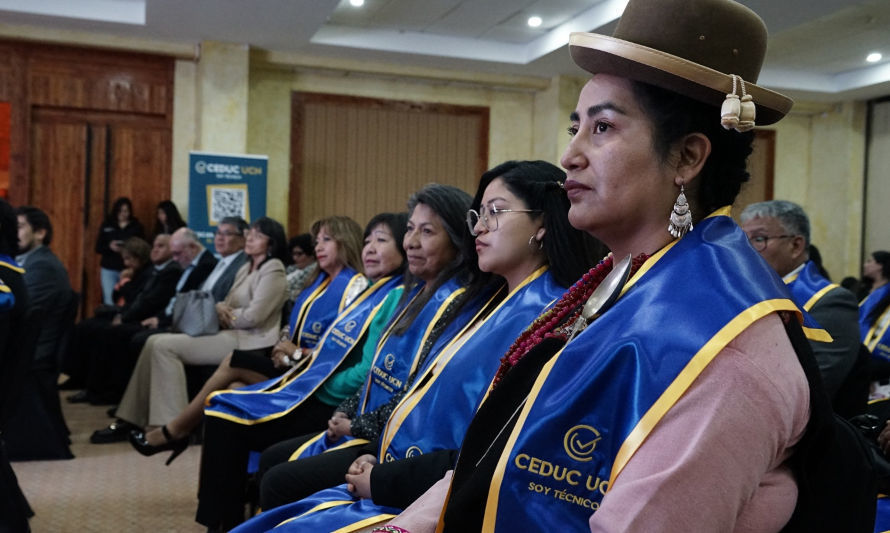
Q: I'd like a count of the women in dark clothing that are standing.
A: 2